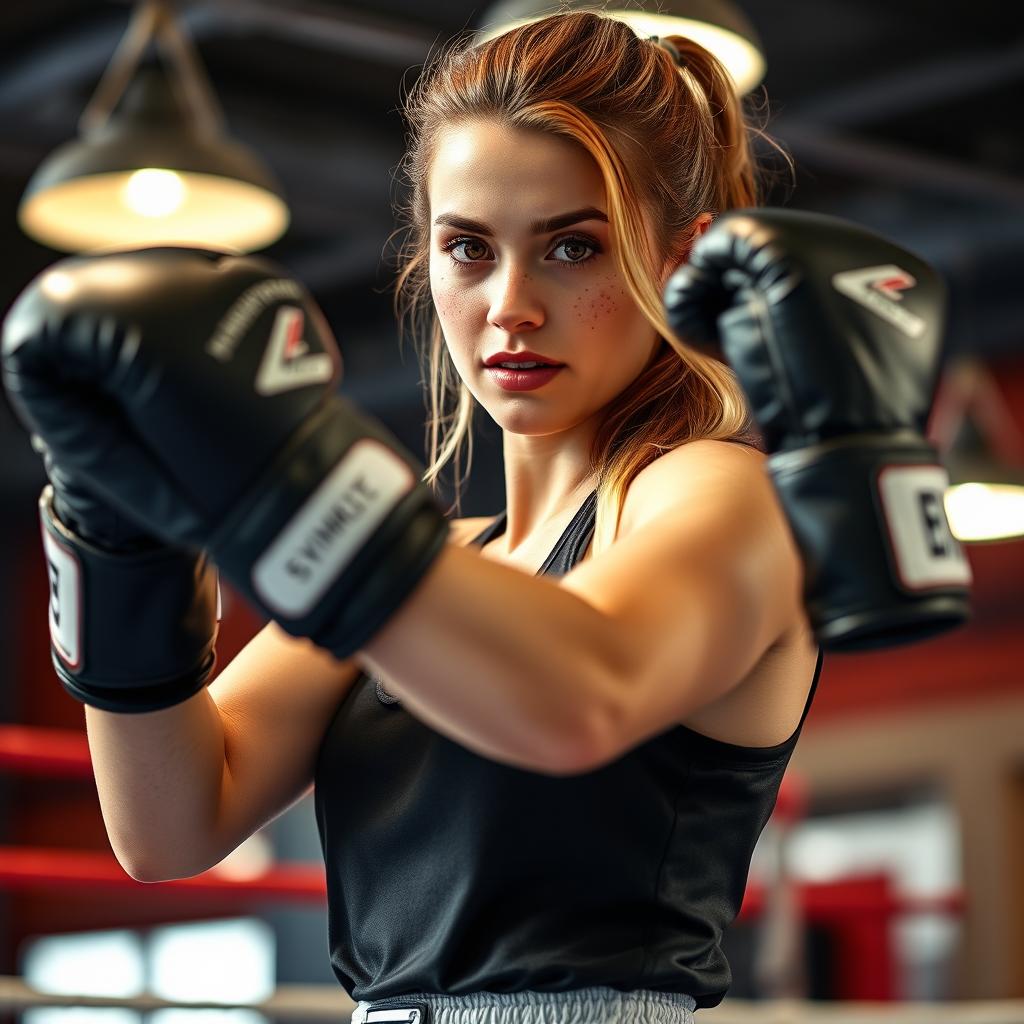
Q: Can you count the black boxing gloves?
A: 3